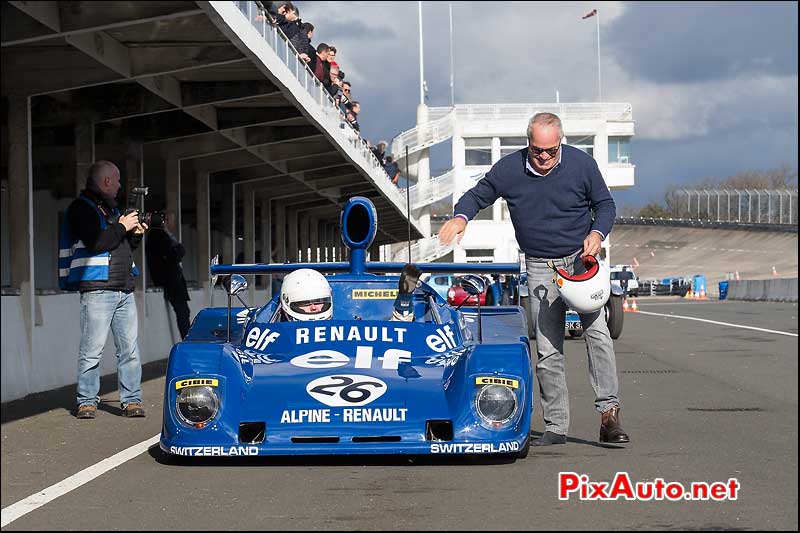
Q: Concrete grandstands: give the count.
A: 1